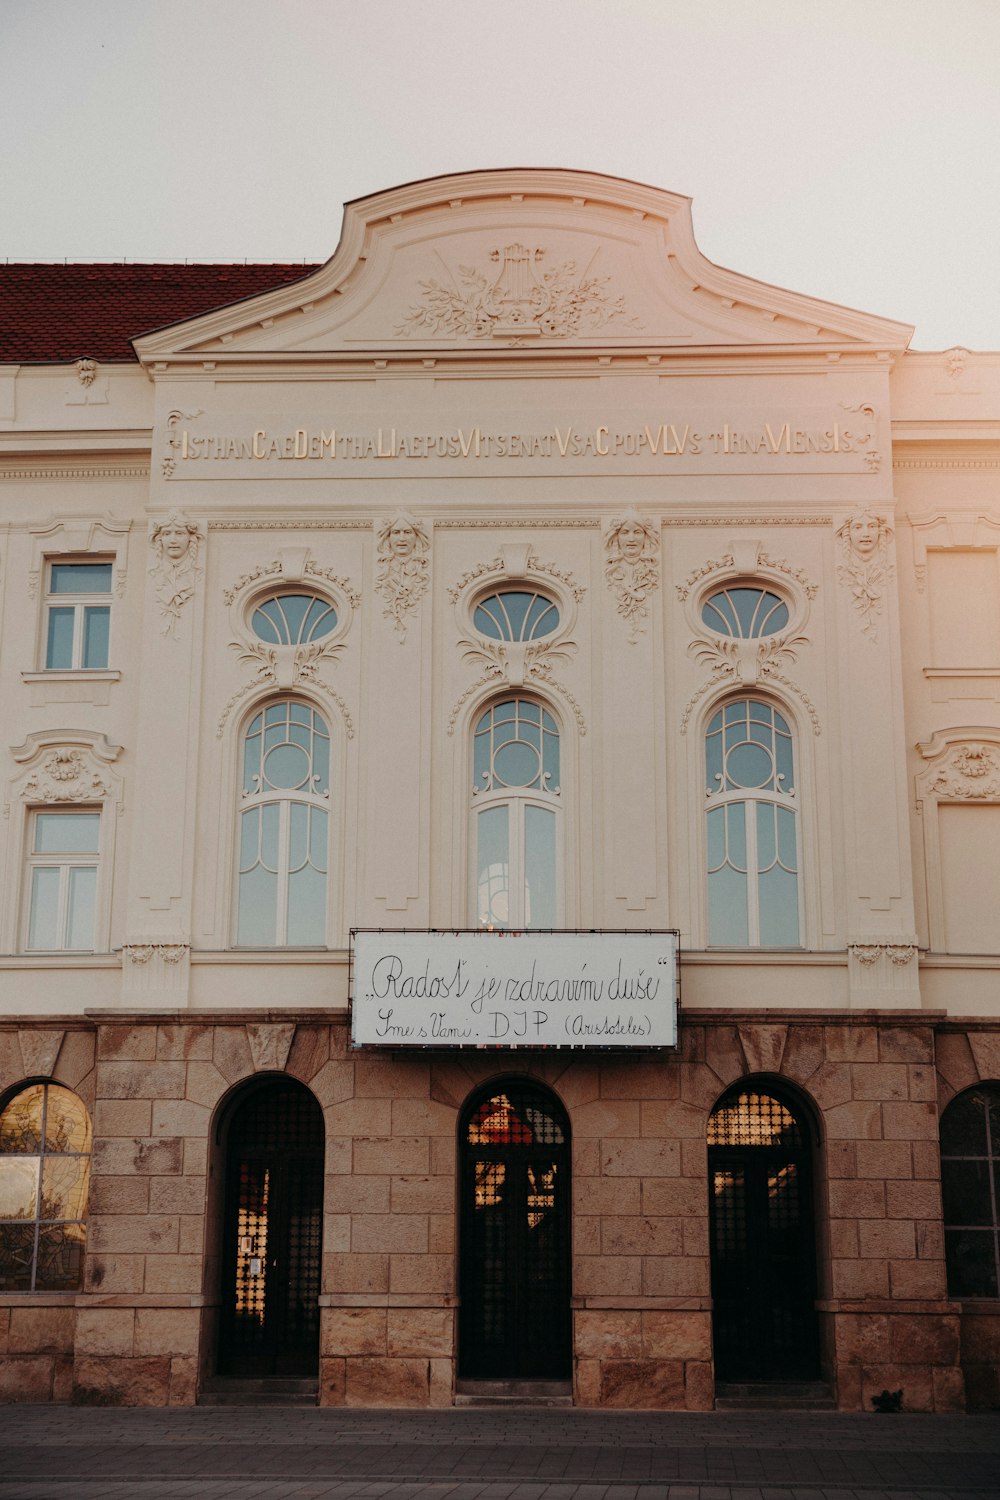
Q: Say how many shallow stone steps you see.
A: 6